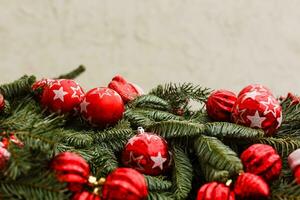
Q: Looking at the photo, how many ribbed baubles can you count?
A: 7